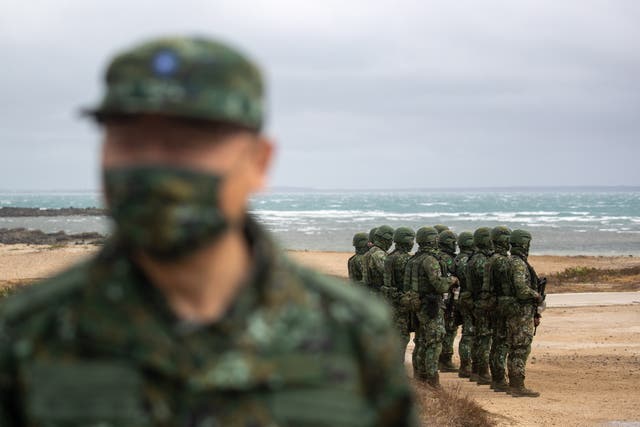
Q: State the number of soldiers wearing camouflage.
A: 12